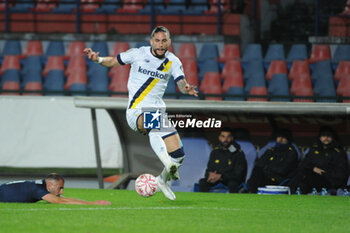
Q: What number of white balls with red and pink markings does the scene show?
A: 1